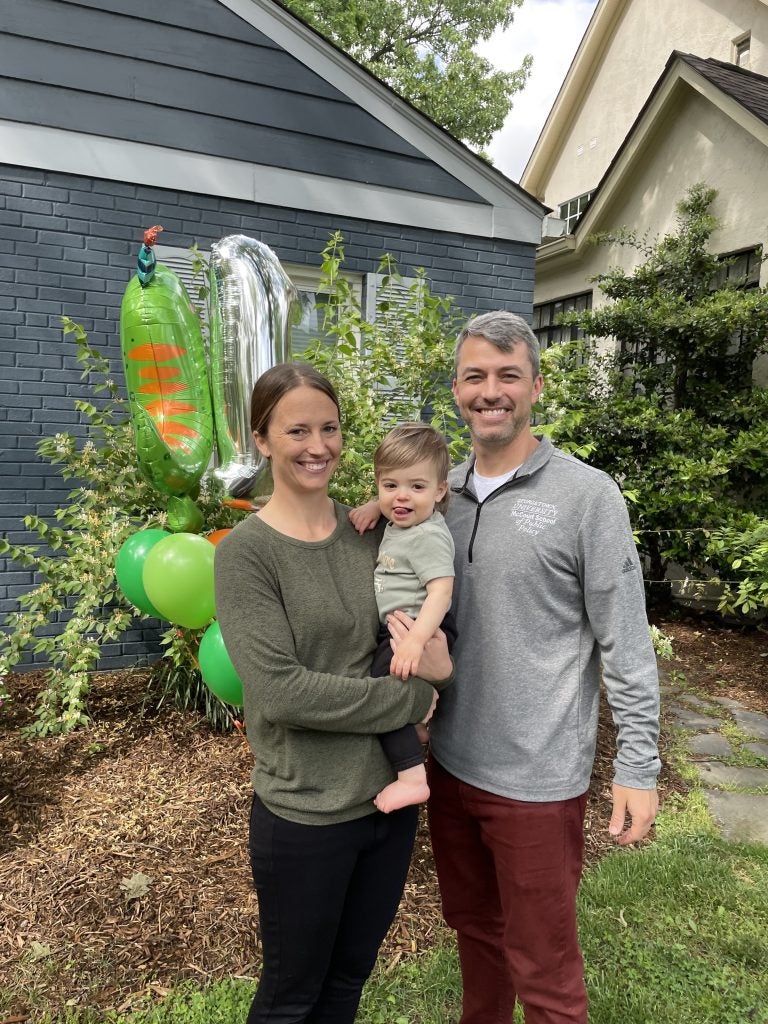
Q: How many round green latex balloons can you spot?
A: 3